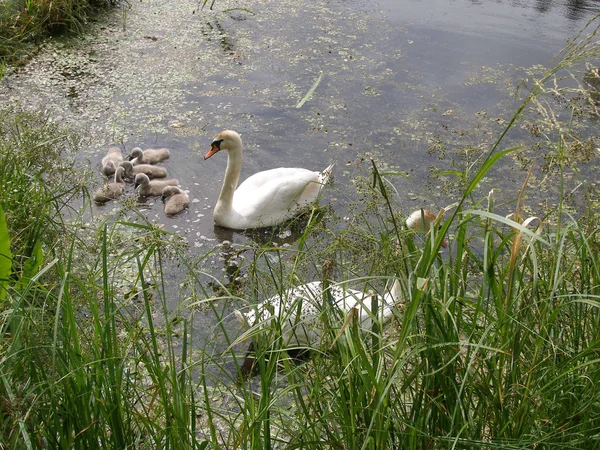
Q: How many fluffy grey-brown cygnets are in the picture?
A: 6